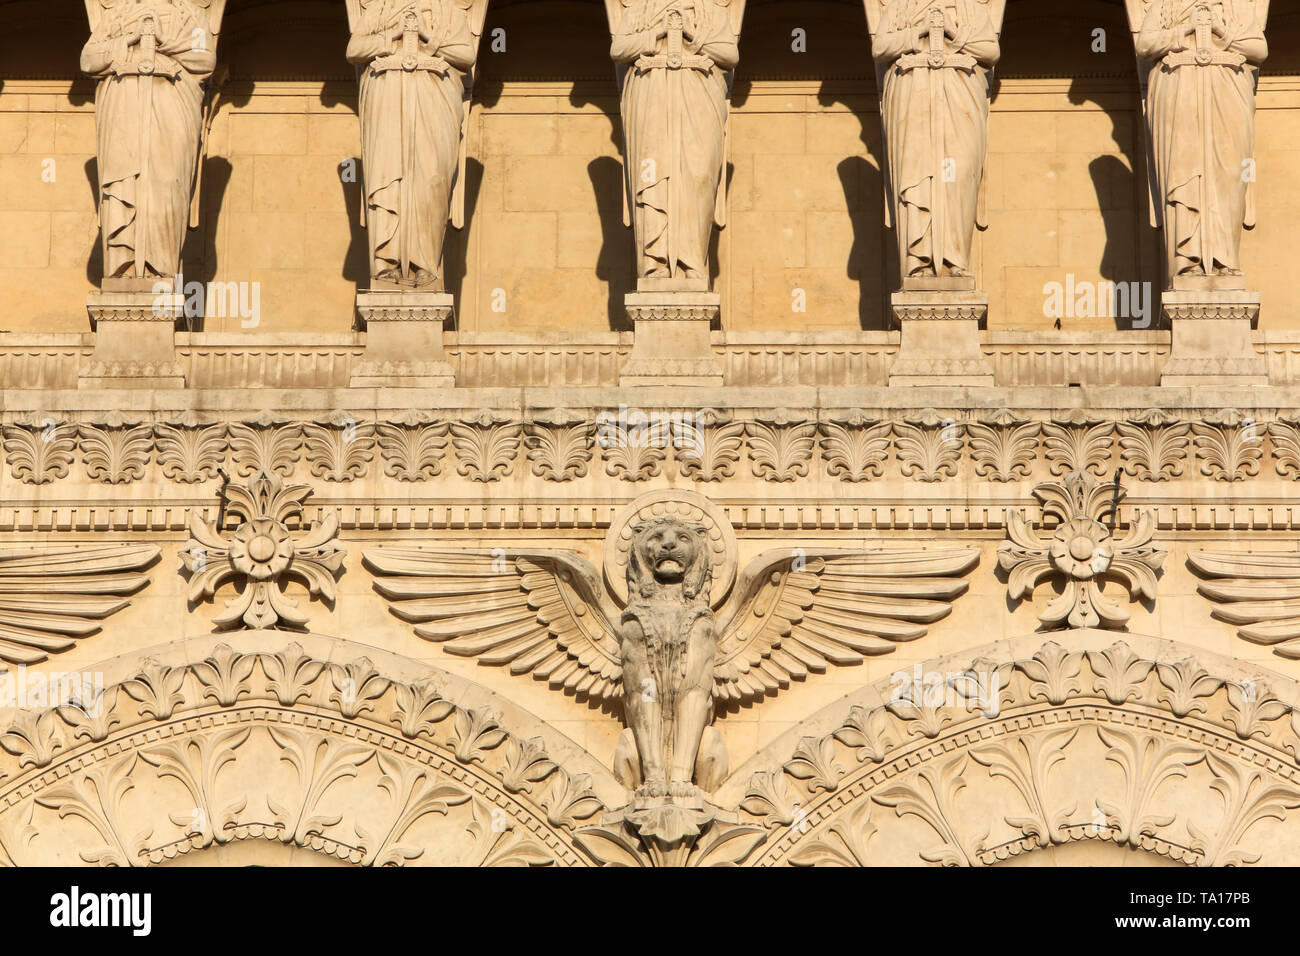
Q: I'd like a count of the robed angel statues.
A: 5